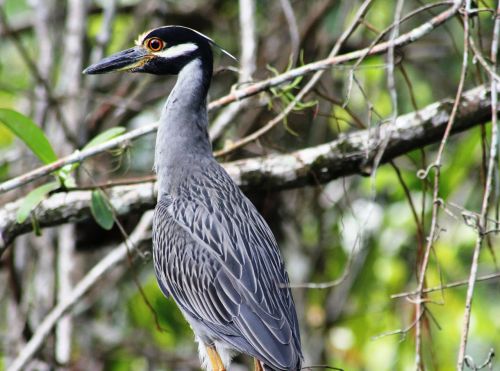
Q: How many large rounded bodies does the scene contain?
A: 1